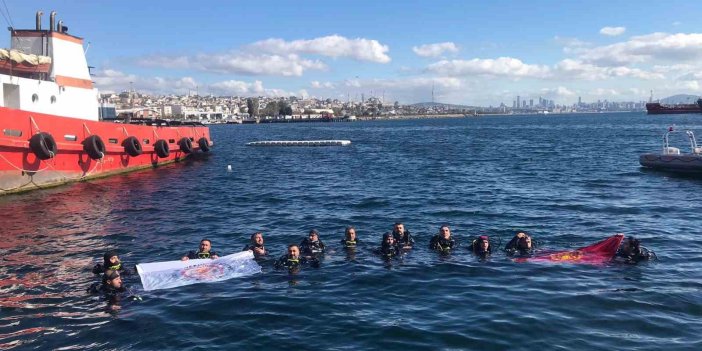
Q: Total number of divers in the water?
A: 13